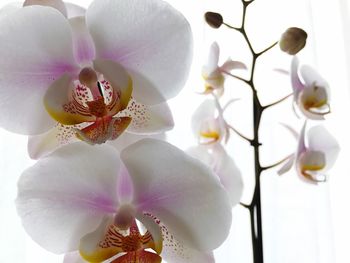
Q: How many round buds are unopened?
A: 2